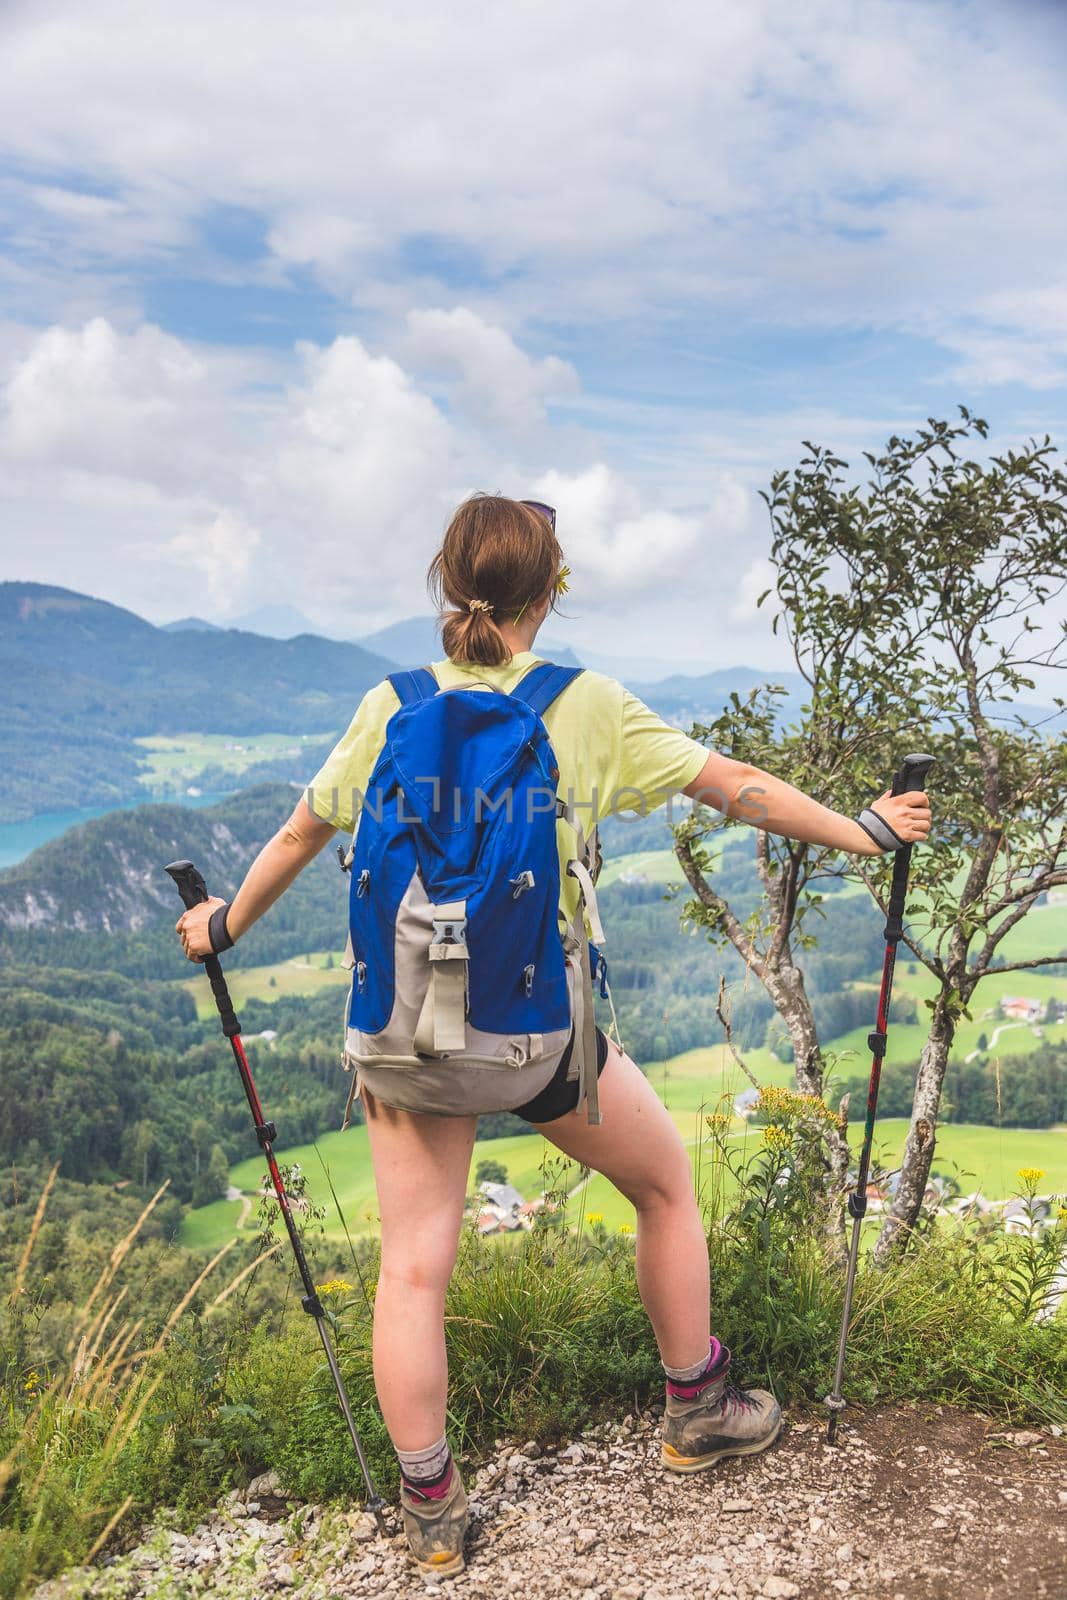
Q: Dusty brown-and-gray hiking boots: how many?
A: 2